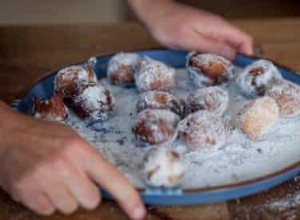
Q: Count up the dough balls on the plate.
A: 14